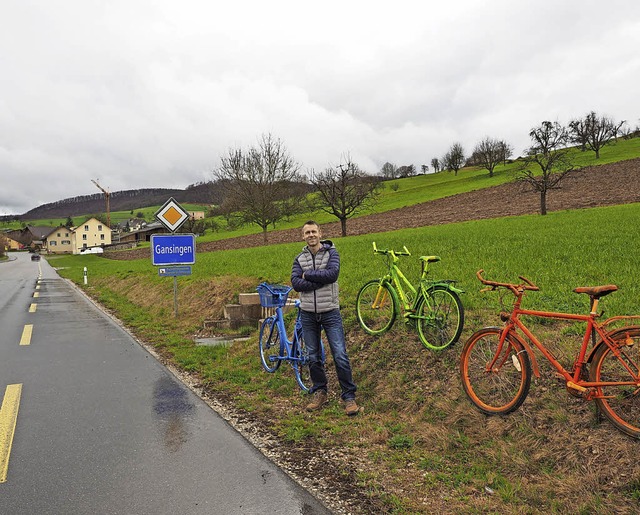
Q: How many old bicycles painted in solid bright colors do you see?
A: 3